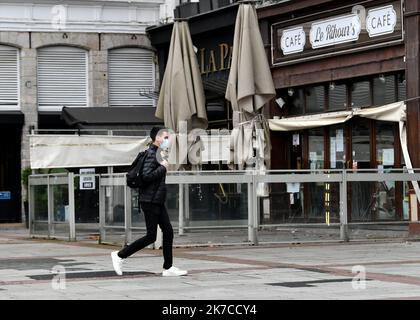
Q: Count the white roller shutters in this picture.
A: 3